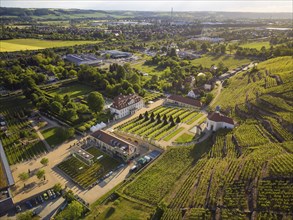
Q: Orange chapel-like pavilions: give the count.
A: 0